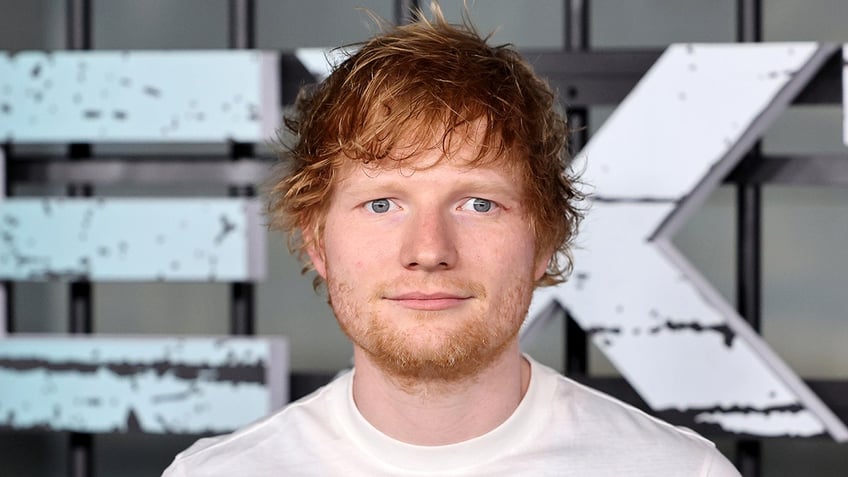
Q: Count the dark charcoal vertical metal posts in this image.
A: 5